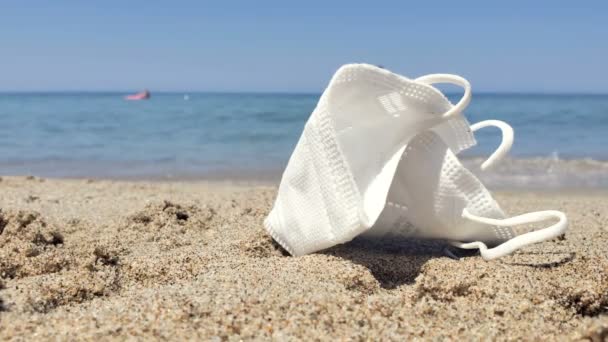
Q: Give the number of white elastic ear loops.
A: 3